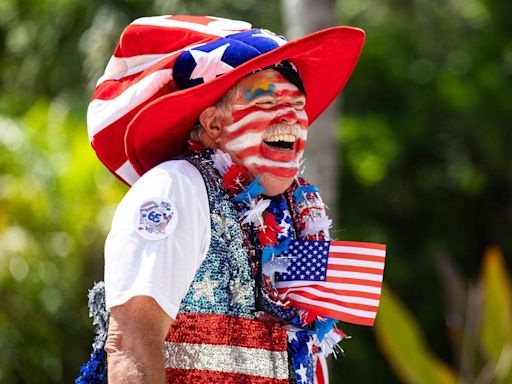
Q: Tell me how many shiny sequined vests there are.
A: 1